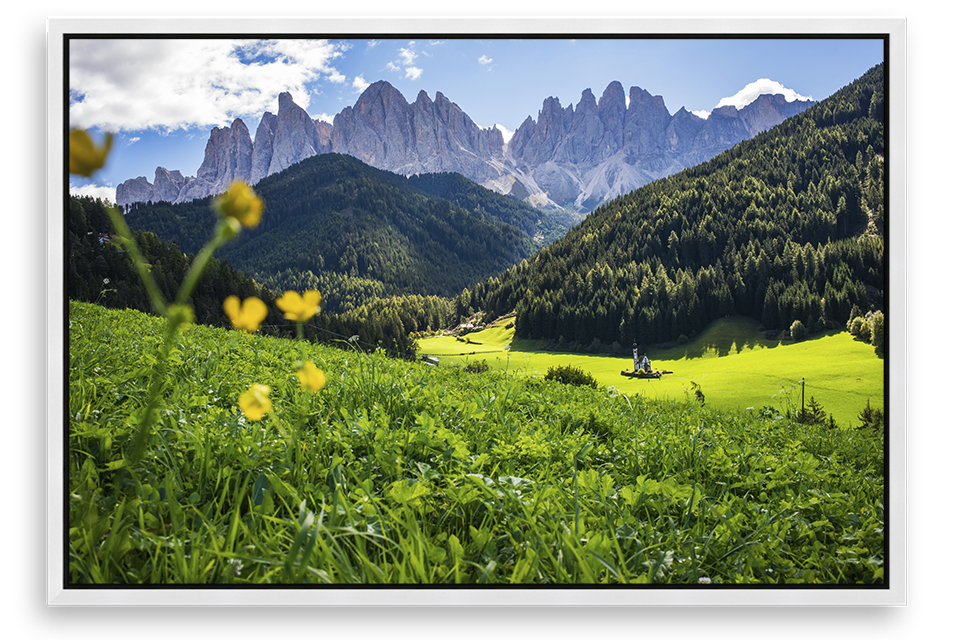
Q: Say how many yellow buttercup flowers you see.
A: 6